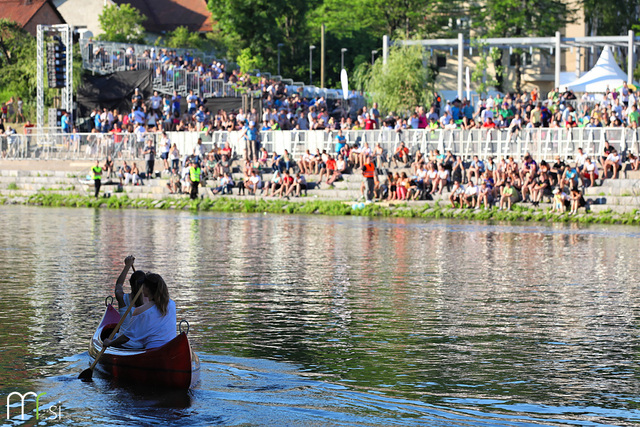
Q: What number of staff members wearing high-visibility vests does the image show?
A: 3